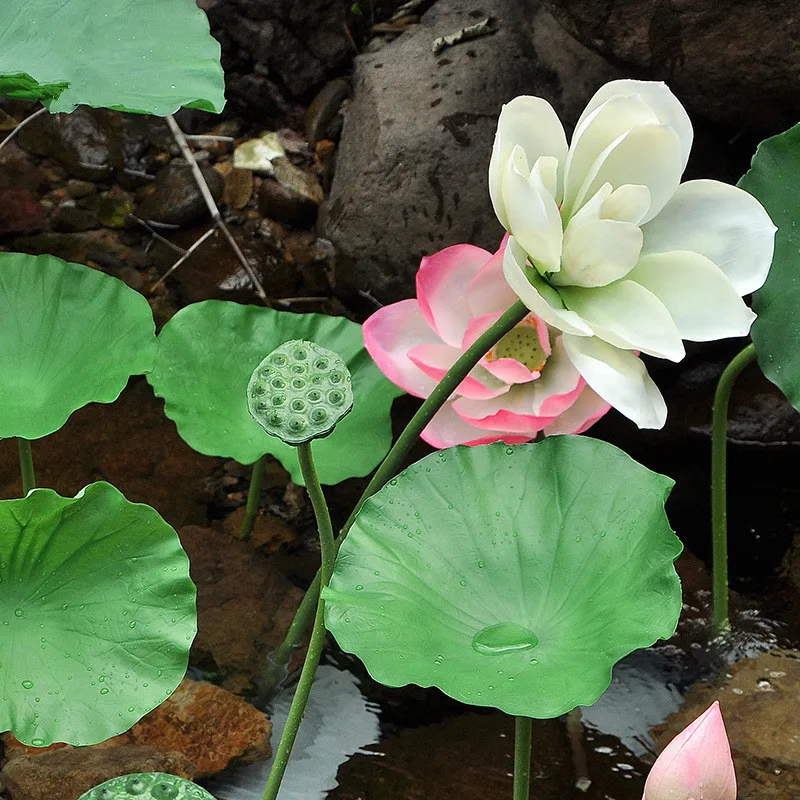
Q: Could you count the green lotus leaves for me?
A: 6